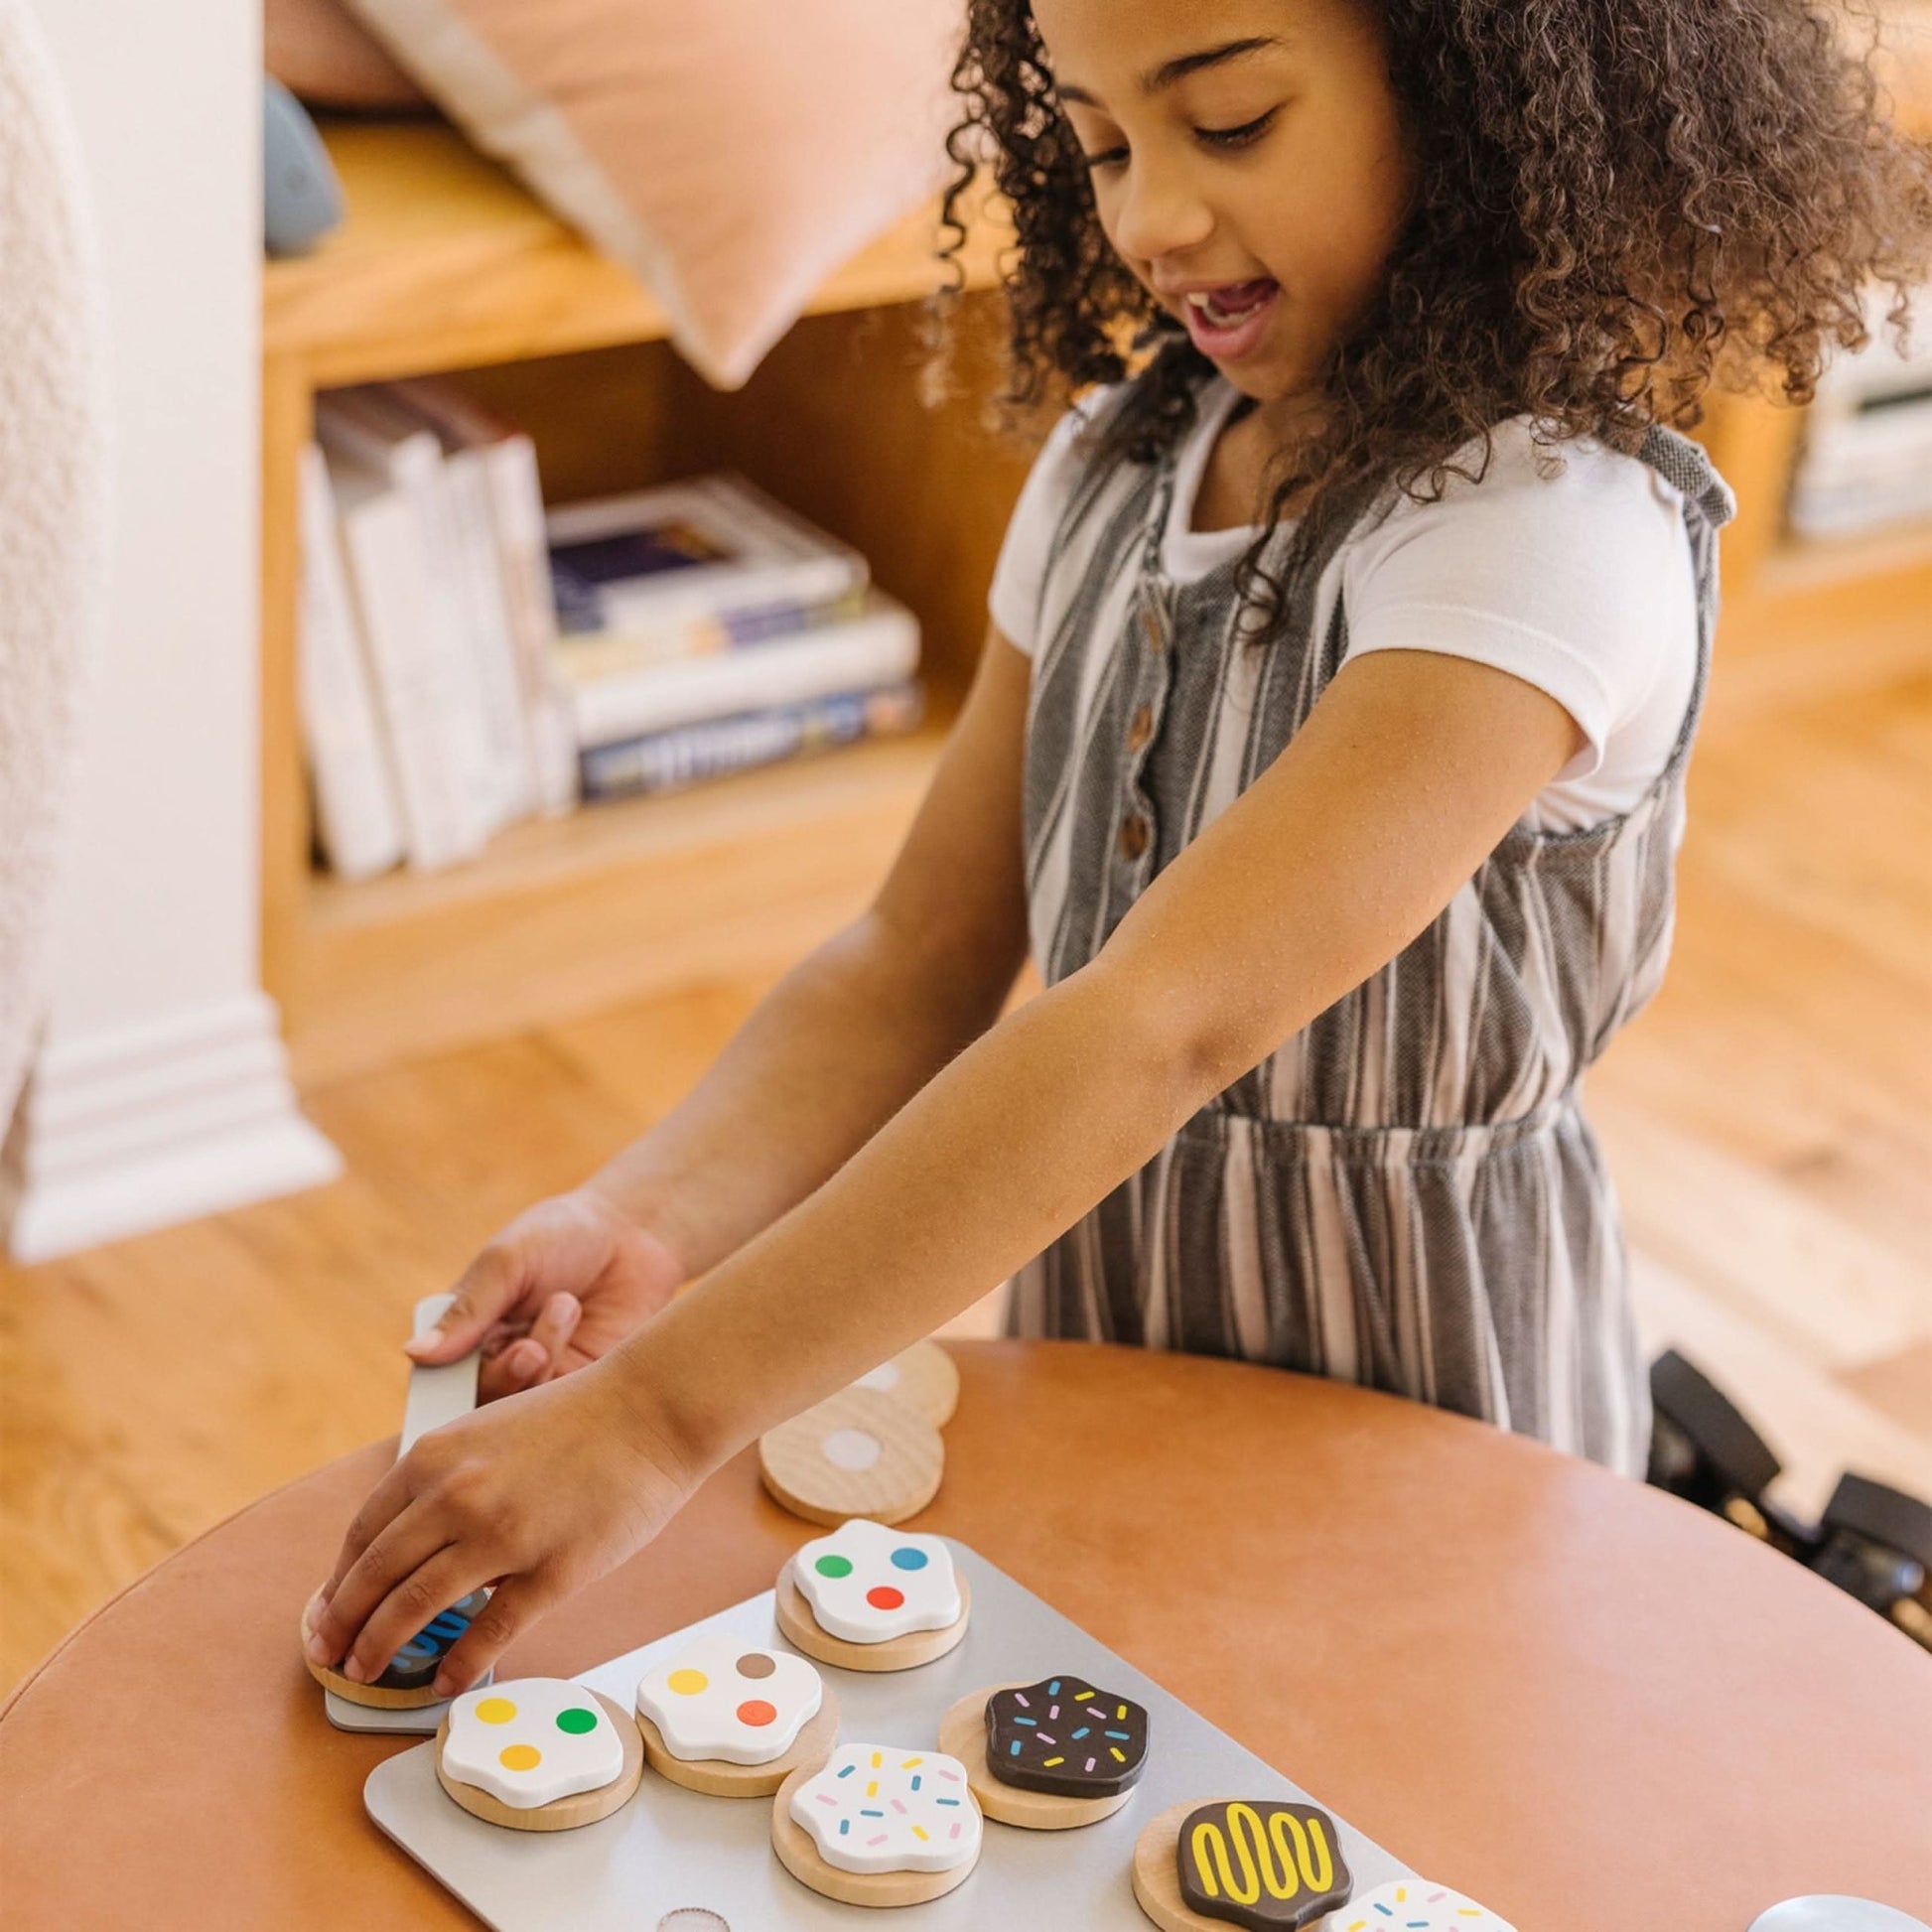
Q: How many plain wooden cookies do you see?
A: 2